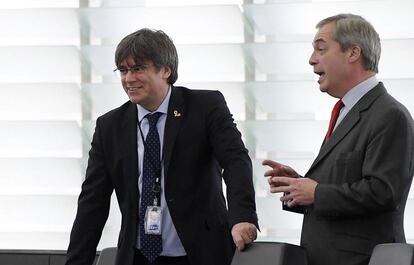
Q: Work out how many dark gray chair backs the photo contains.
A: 3